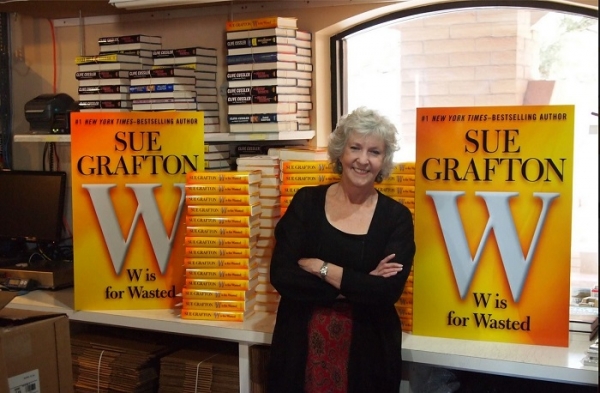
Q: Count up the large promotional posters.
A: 2